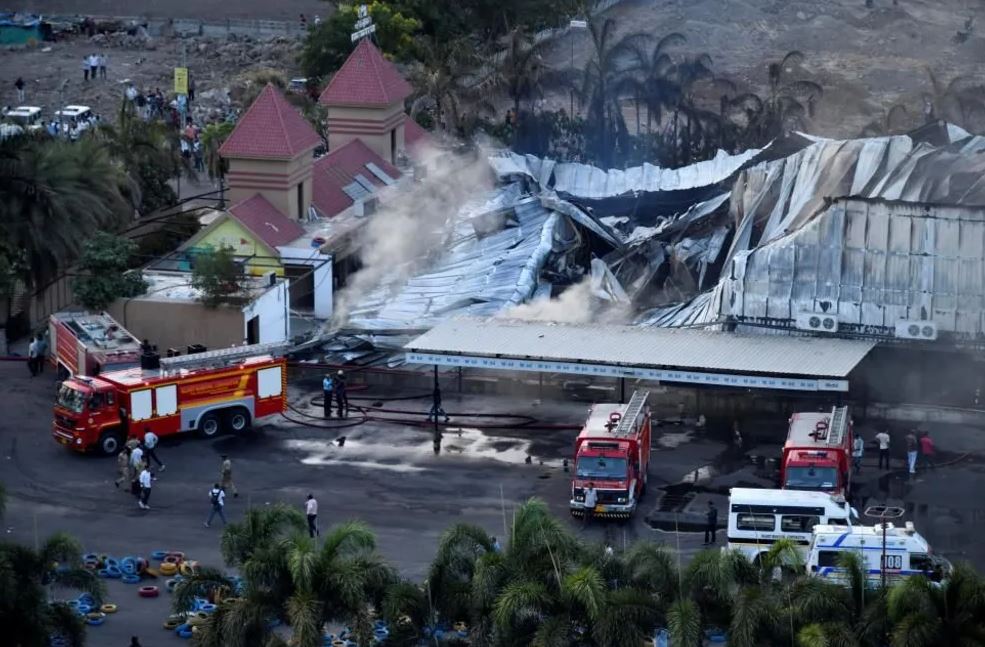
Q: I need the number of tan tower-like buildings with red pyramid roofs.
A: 2